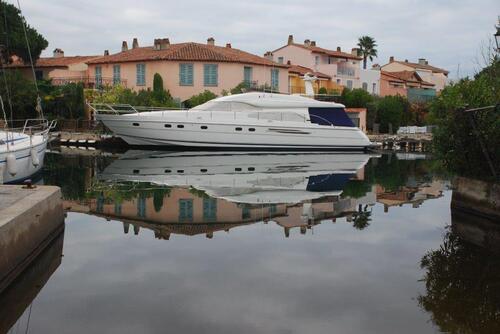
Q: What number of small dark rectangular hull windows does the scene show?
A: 6